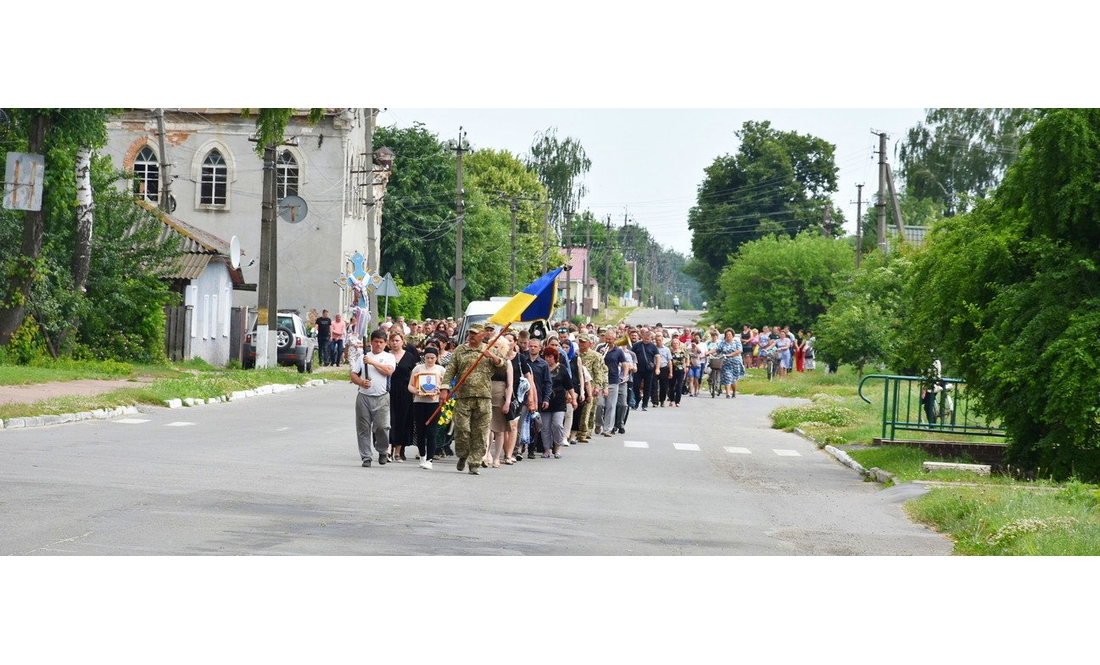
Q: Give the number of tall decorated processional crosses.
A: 1